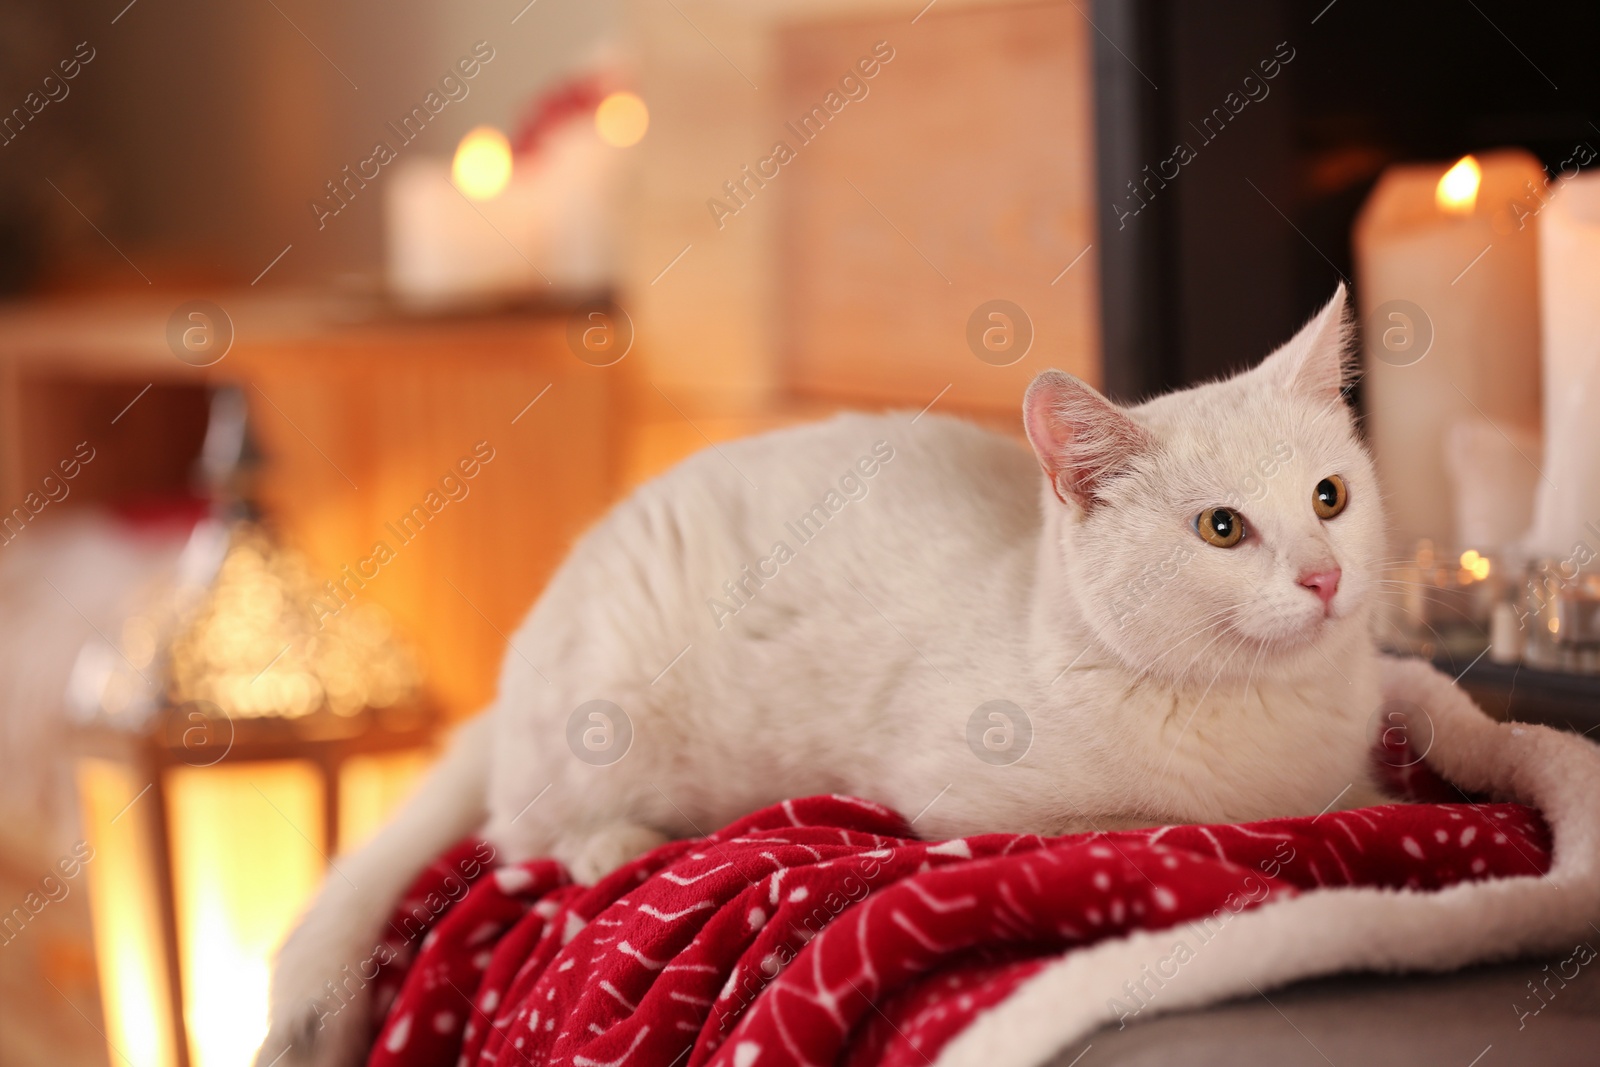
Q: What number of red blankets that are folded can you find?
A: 1